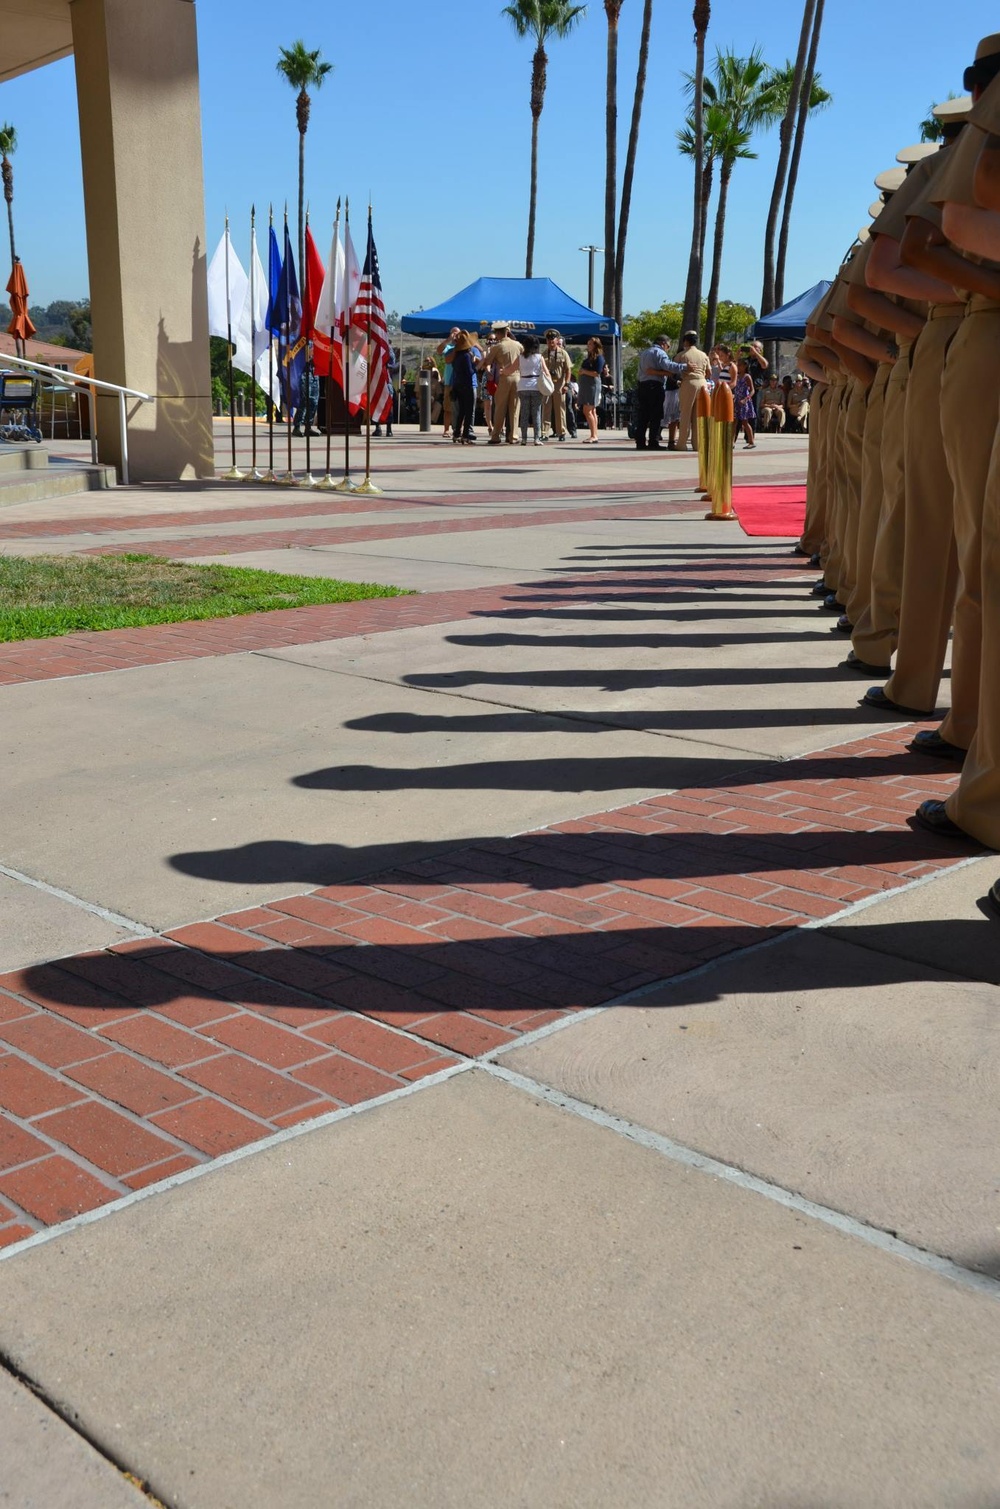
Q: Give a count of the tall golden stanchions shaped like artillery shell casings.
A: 3